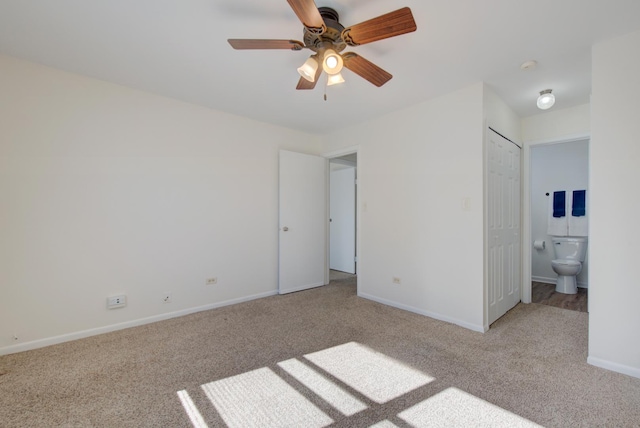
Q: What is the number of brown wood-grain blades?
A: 5